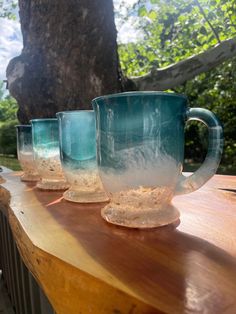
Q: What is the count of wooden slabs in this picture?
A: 1